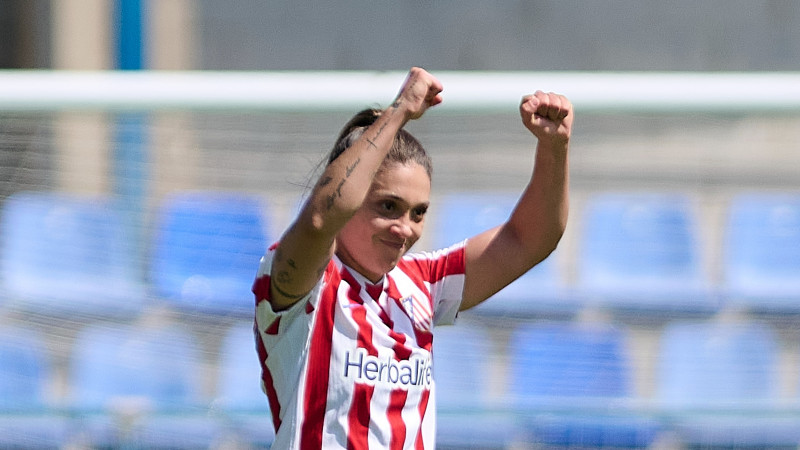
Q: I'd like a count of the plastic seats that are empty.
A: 11